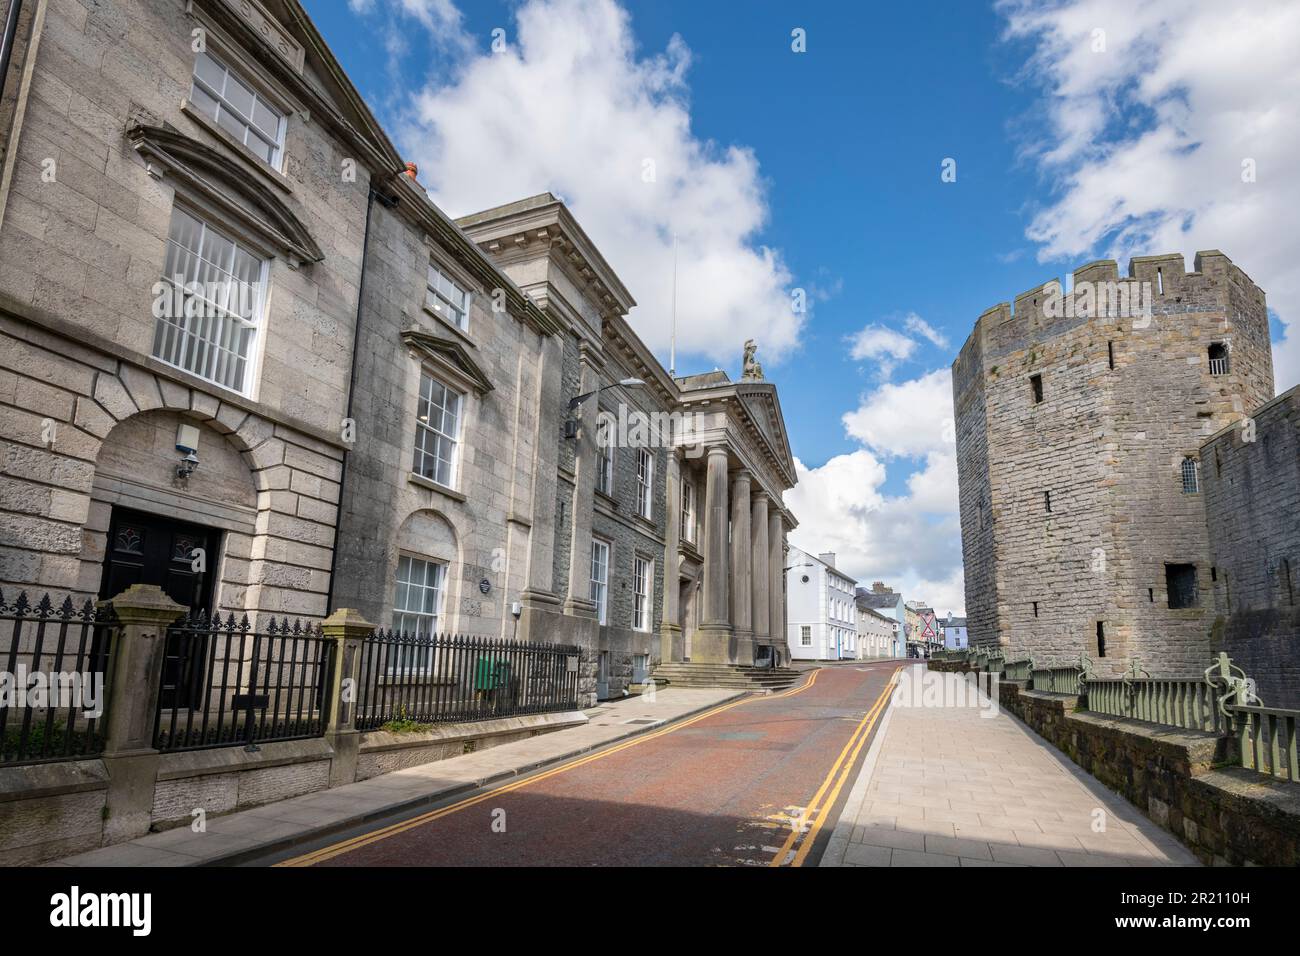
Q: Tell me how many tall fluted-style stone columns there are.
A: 4